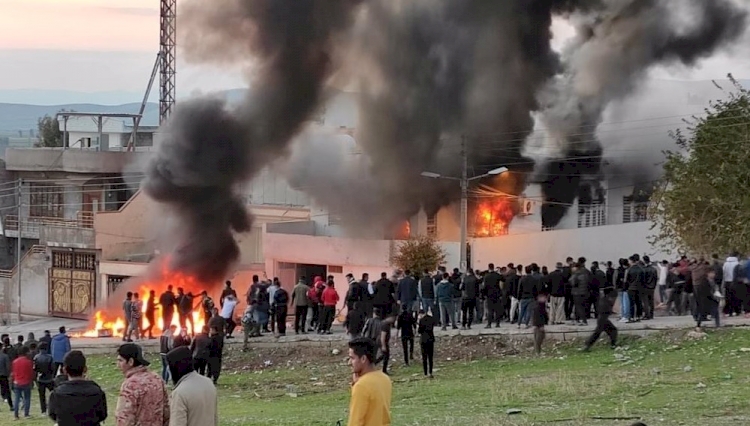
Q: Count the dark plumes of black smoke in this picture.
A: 3